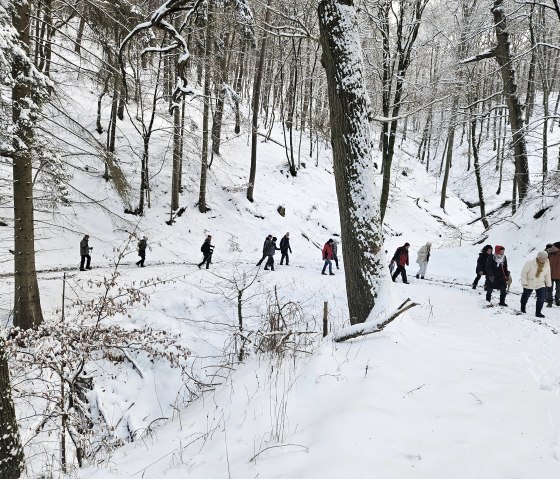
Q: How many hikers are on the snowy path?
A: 15